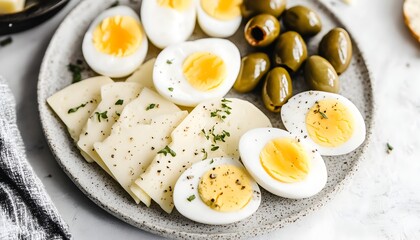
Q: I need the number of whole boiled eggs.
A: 0